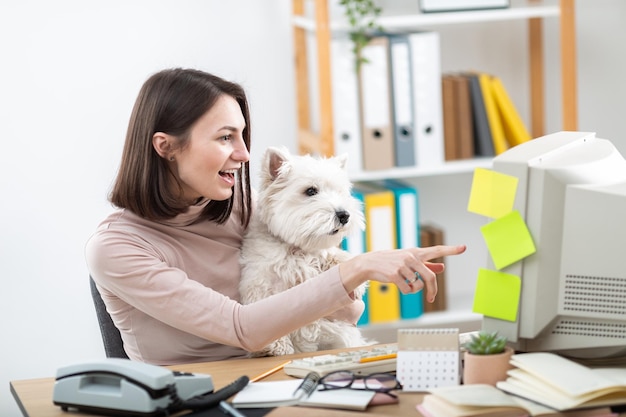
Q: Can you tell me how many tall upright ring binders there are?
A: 7